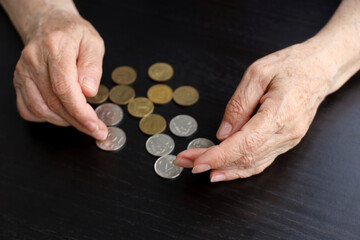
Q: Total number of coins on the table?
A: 14